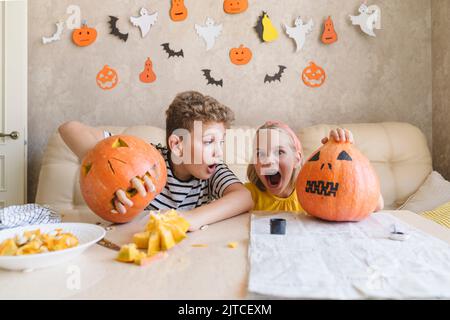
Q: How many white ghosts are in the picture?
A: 4